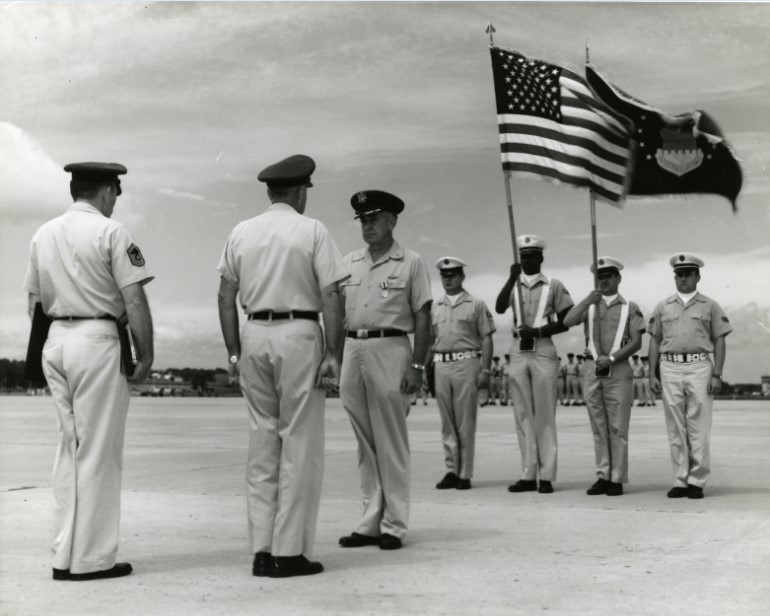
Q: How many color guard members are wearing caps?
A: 4